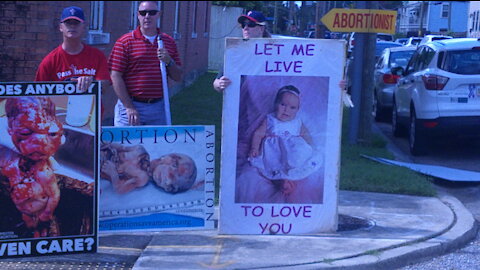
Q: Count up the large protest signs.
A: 3